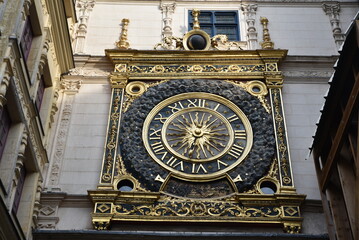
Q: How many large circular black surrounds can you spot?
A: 1